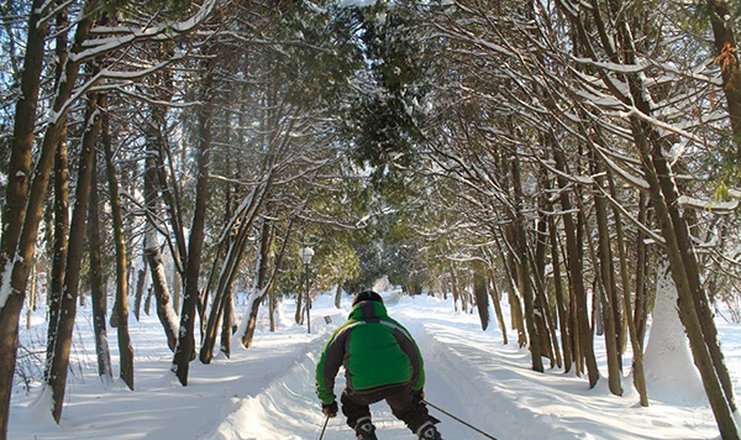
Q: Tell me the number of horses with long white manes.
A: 0